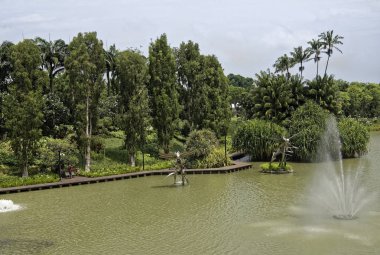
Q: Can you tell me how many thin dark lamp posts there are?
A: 3